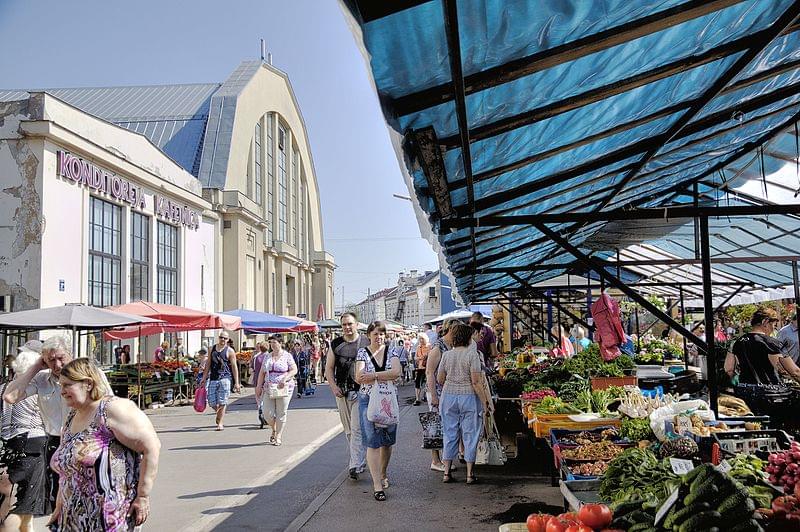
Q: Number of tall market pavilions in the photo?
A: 1